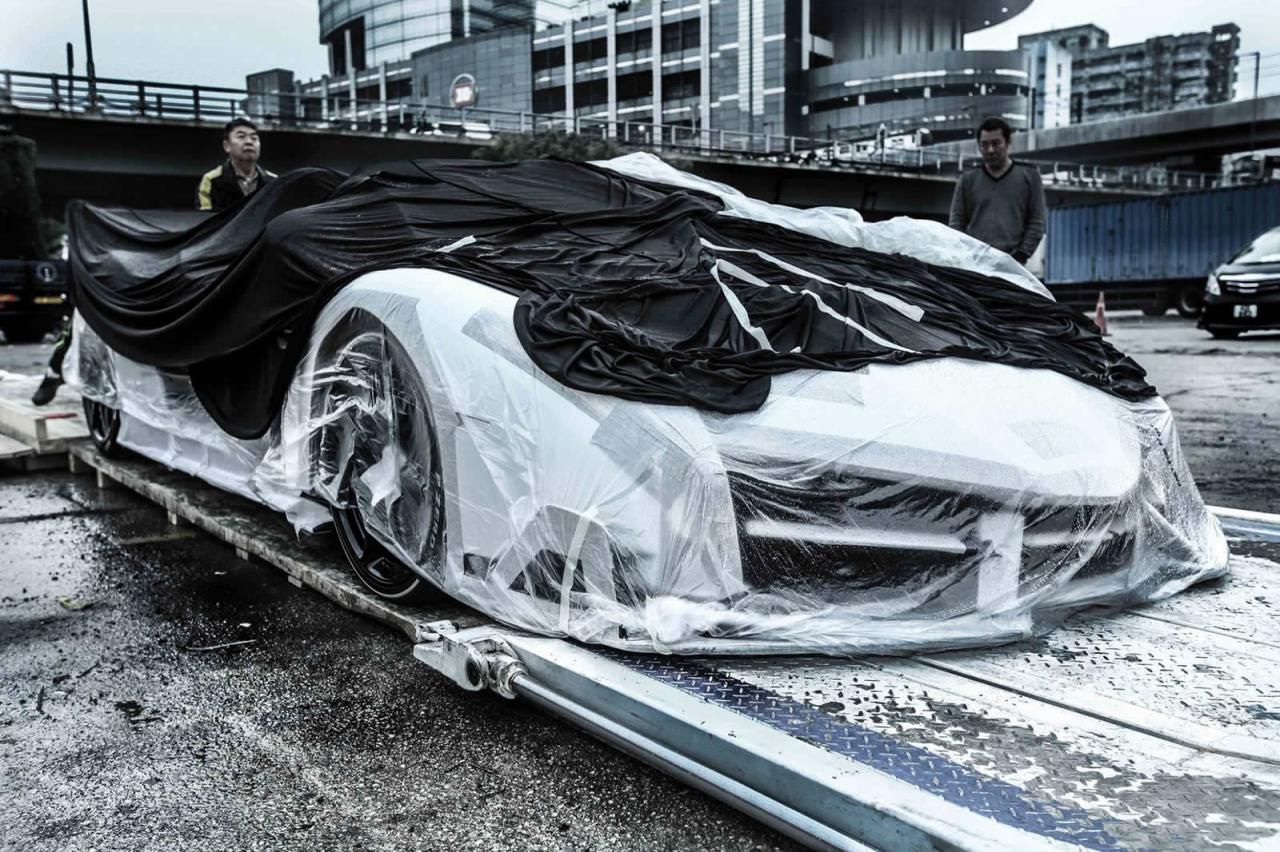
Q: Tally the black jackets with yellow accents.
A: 1